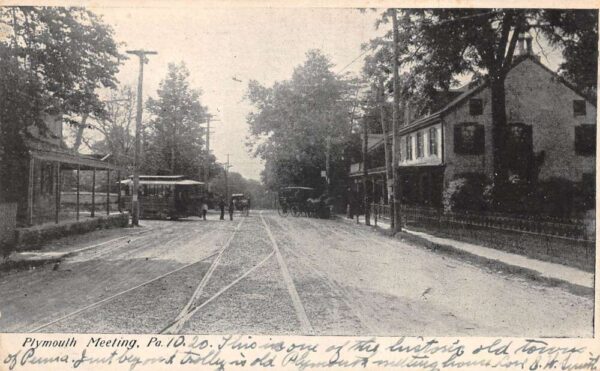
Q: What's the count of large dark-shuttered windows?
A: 3